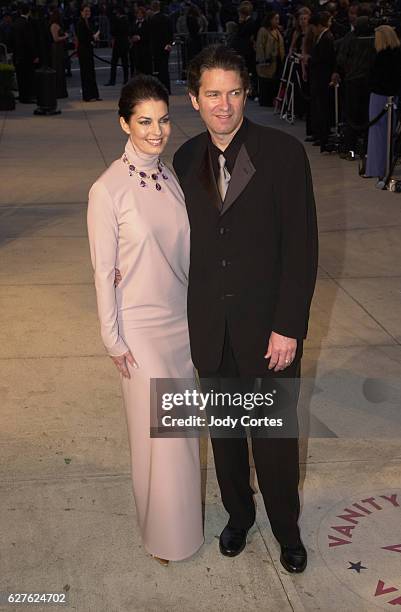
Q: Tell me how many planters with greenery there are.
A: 1